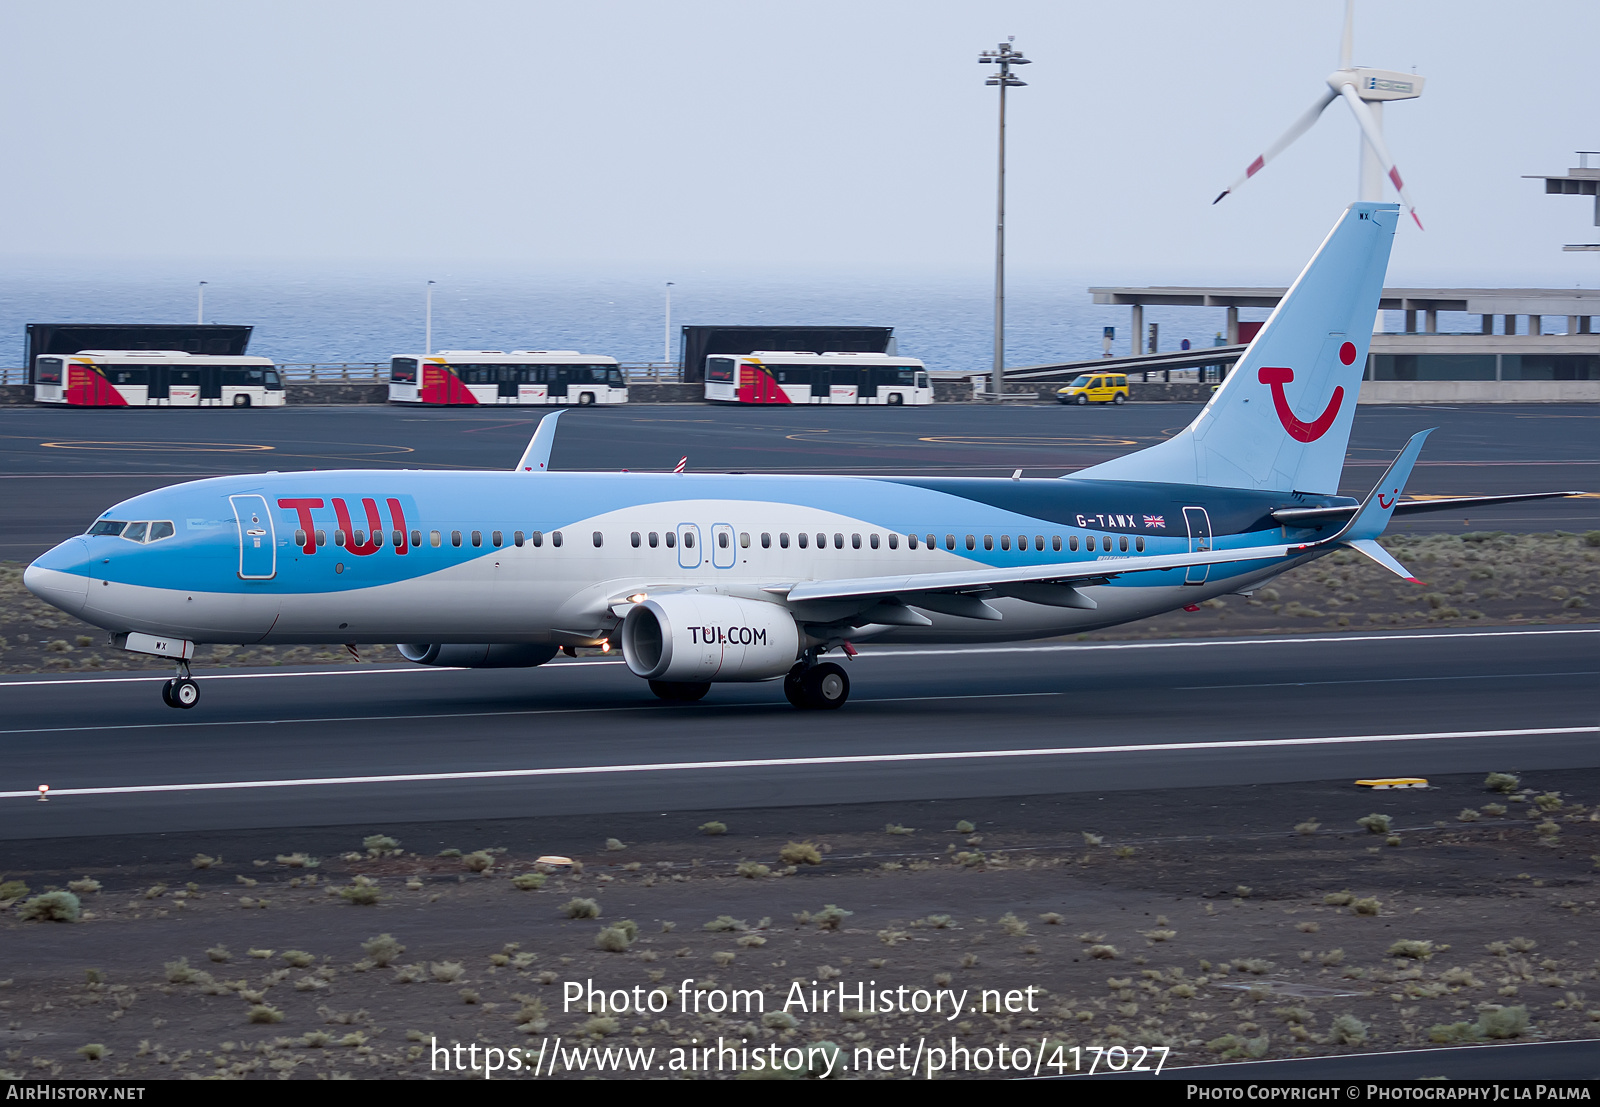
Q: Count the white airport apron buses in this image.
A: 3